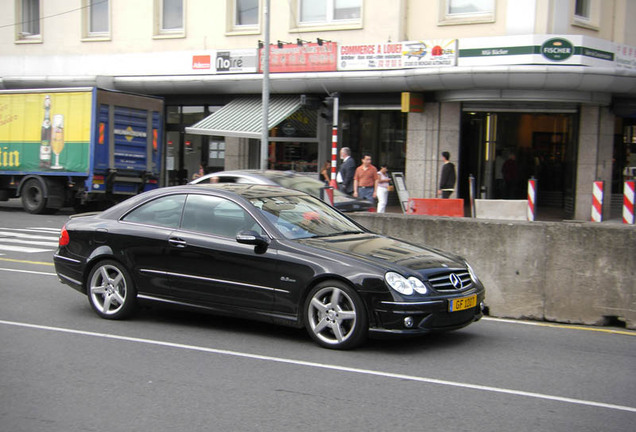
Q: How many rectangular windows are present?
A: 7